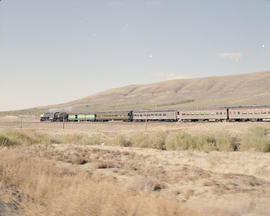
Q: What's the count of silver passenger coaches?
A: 3